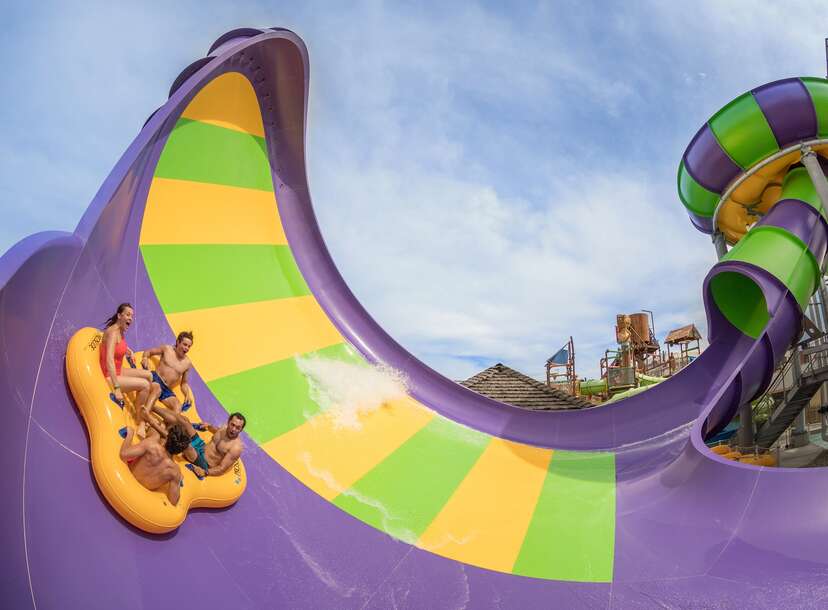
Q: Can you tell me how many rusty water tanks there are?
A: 1